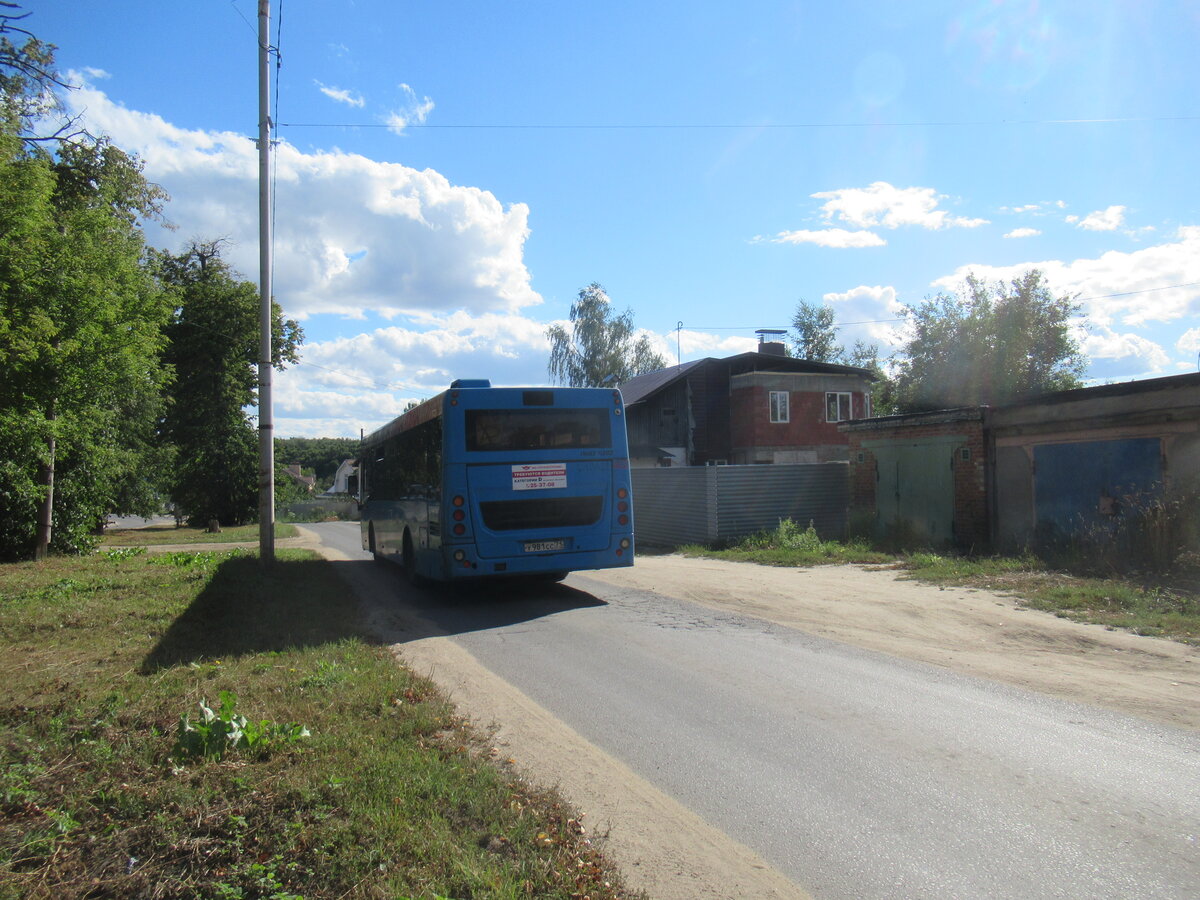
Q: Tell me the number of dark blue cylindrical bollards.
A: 0